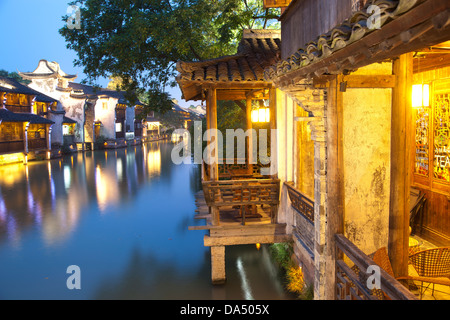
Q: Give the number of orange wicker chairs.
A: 2